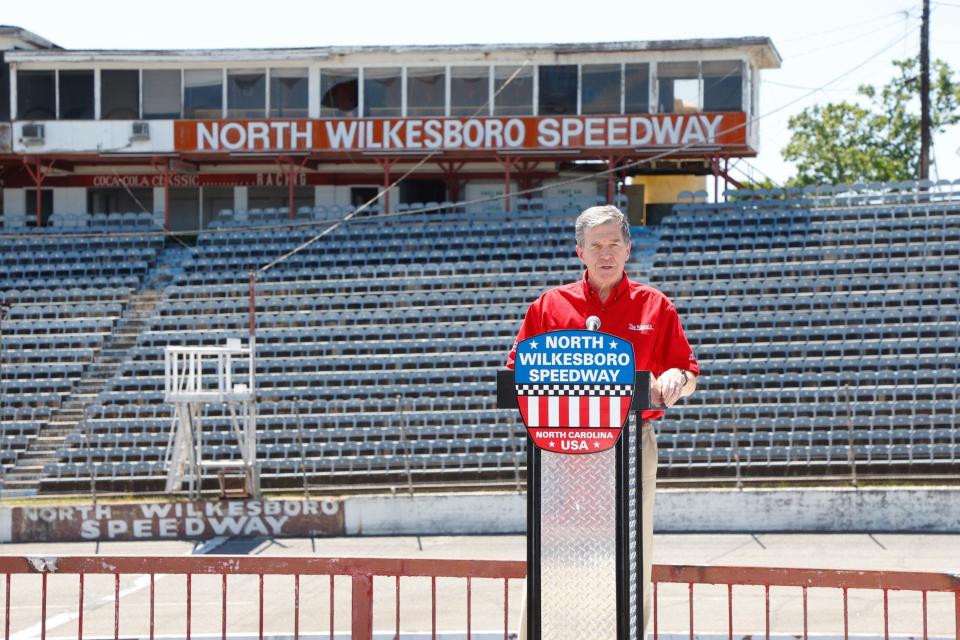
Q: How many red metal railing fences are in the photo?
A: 1